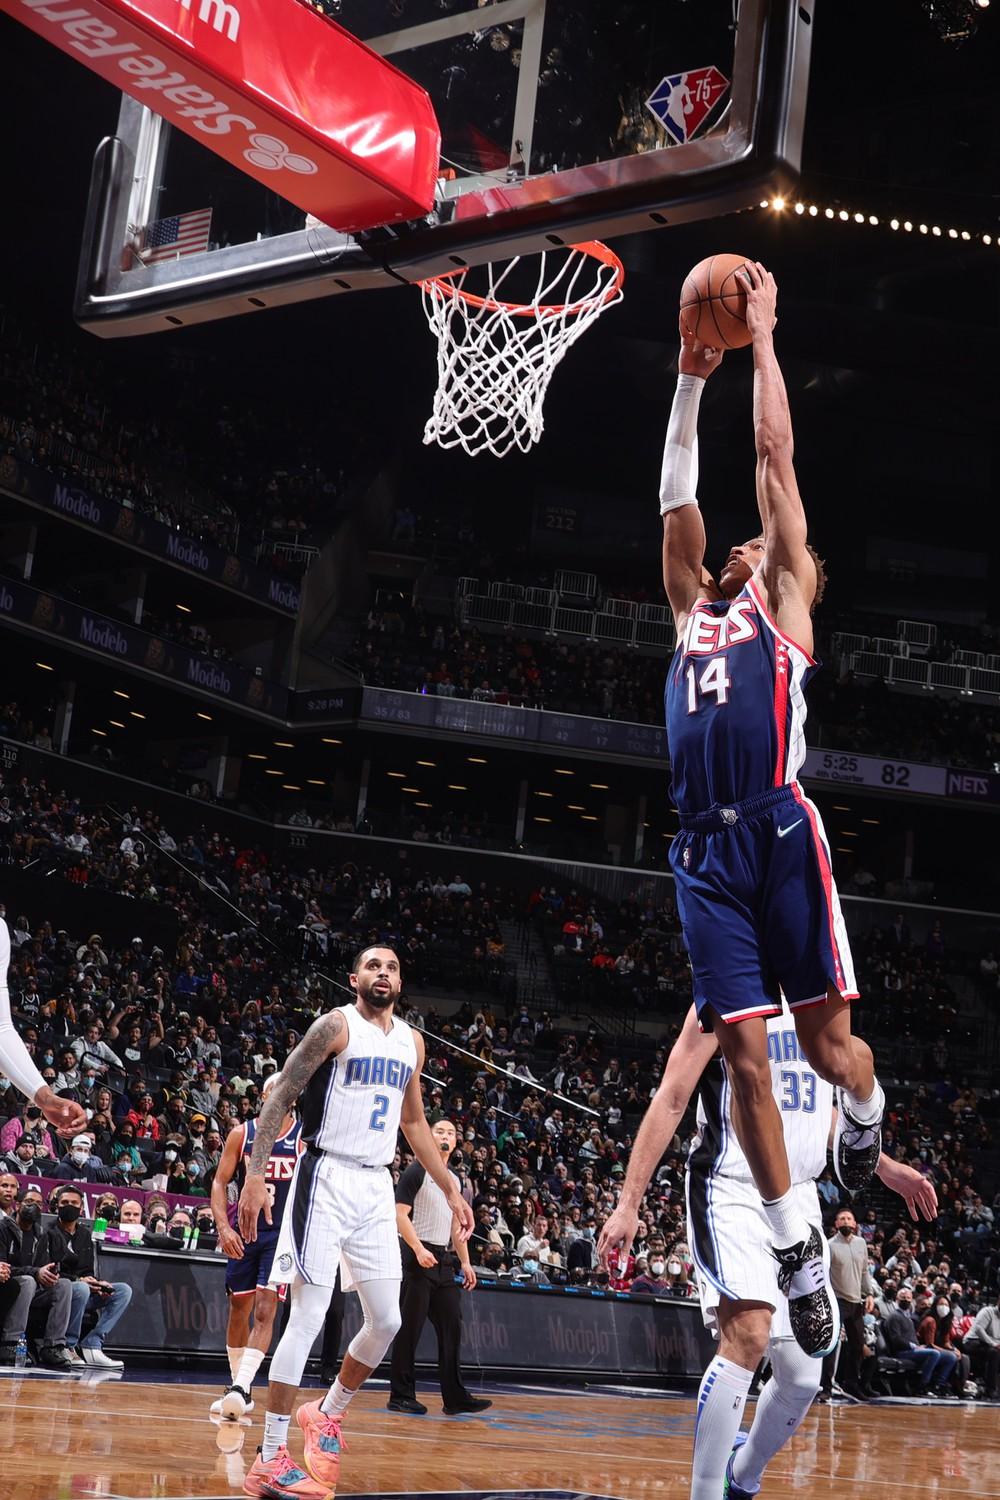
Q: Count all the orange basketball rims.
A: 1